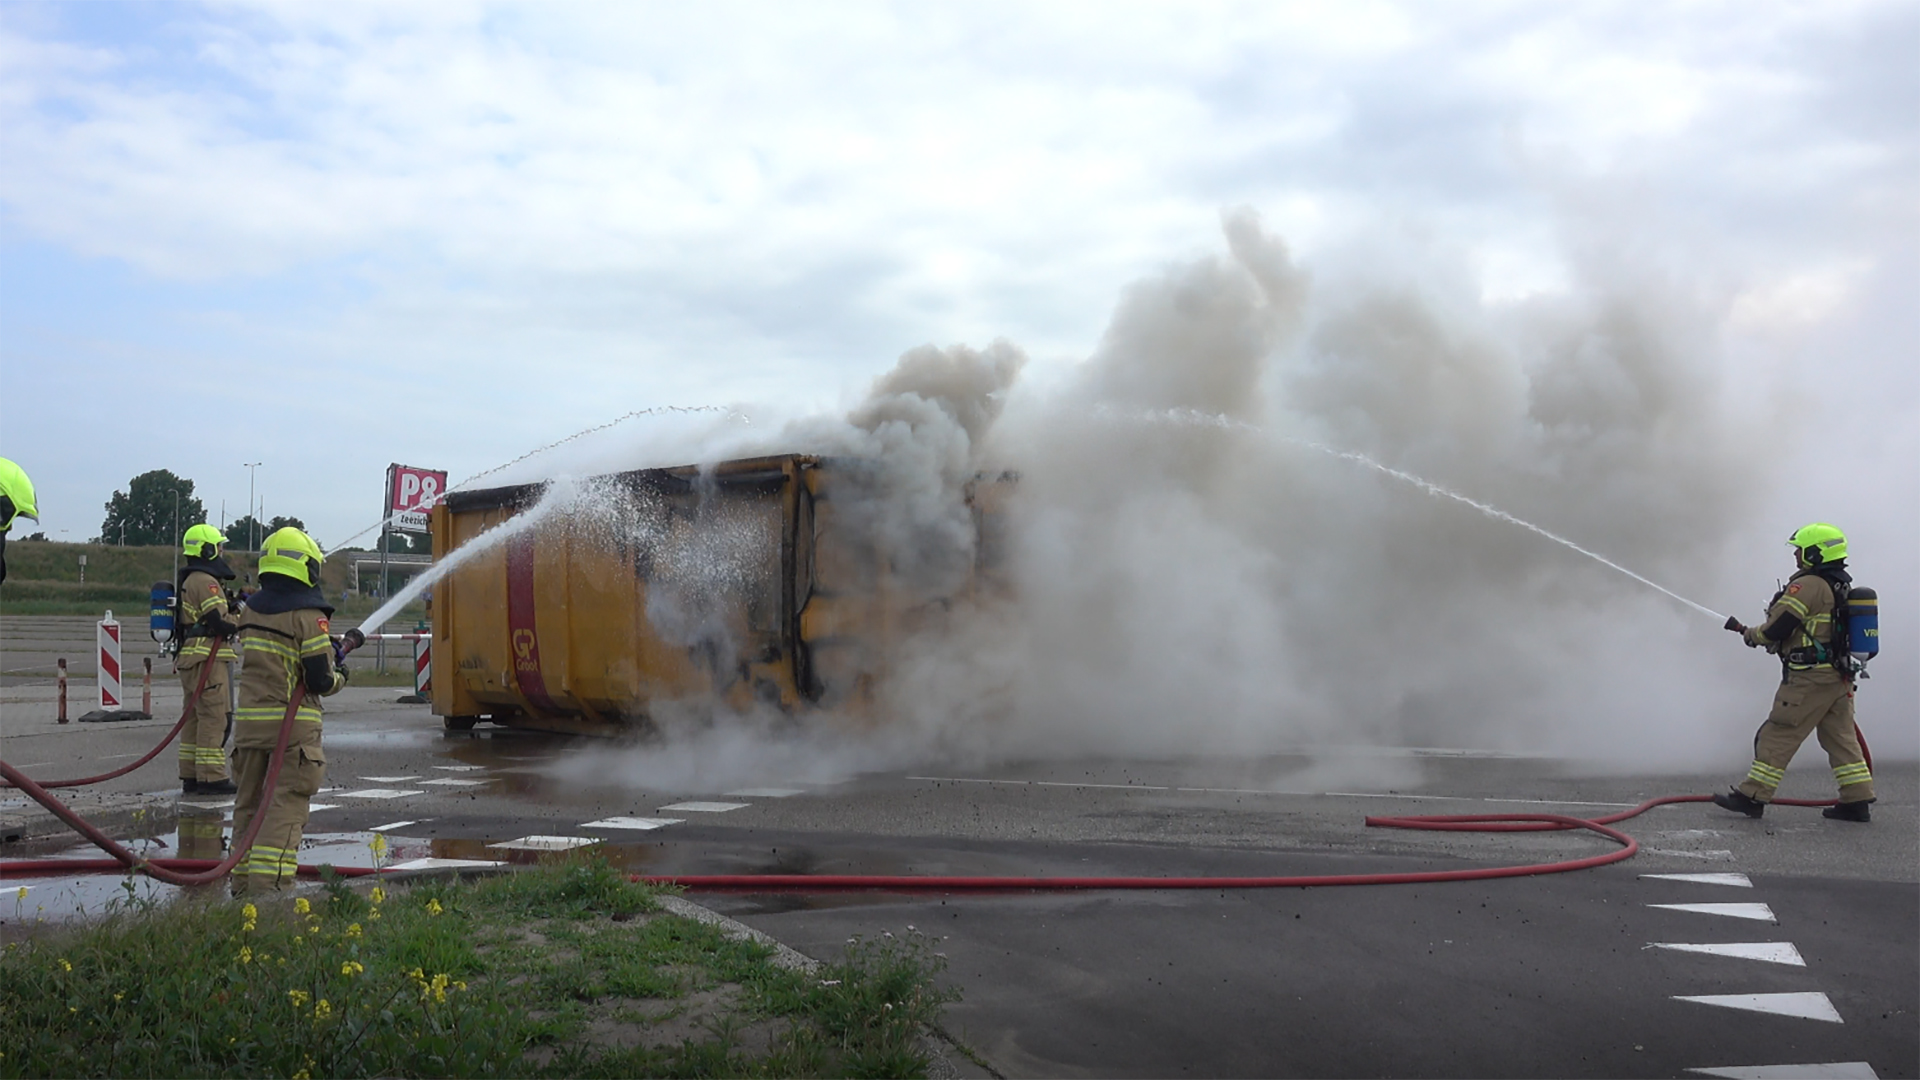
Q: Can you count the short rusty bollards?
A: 2